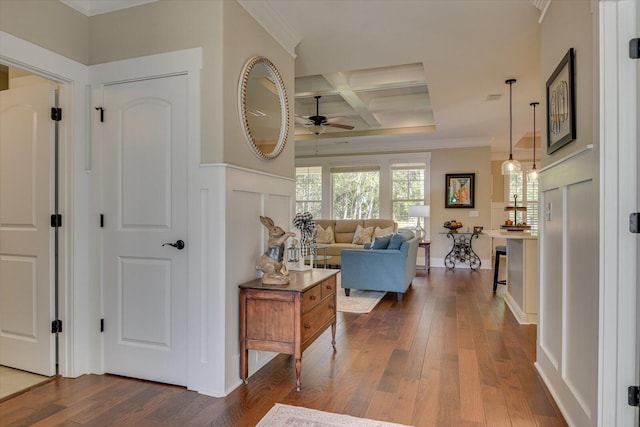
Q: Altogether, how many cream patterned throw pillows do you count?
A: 3